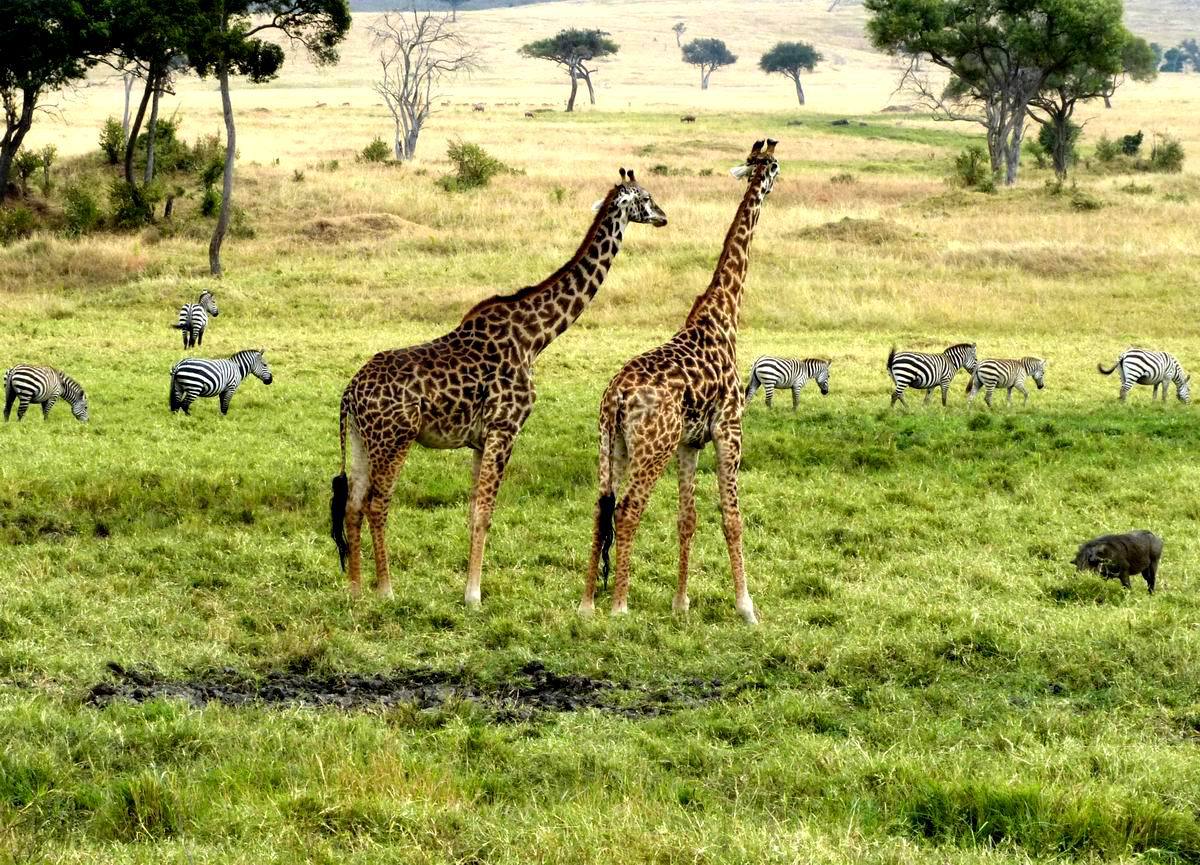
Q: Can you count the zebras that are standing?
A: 7